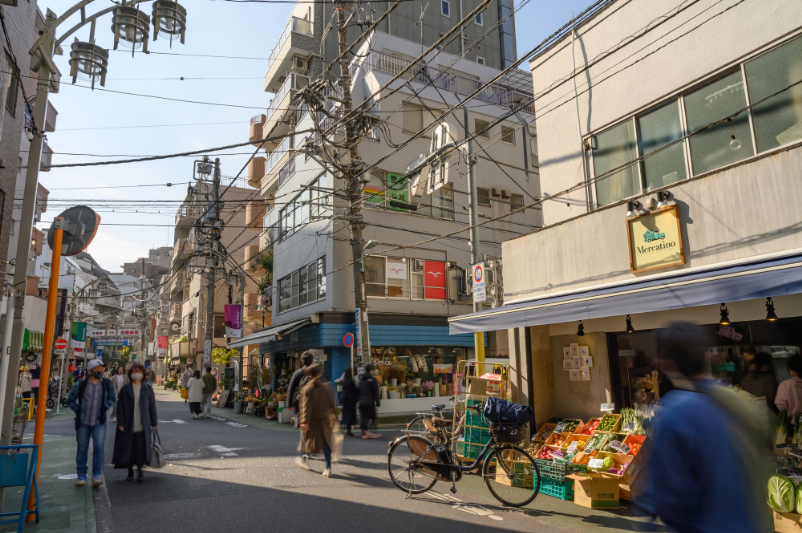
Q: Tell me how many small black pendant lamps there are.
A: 4